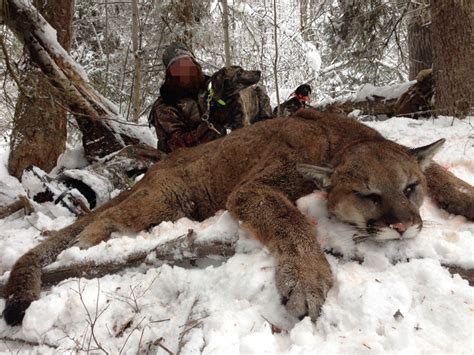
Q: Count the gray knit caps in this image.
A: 1